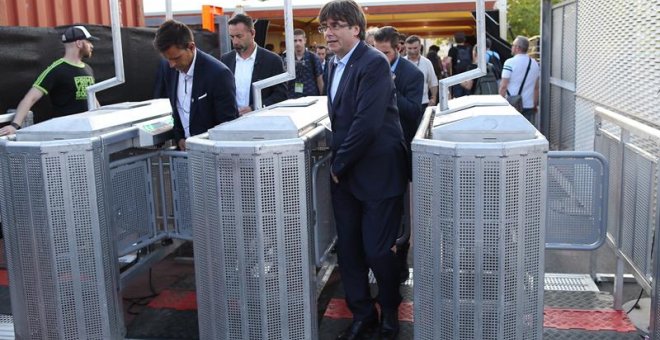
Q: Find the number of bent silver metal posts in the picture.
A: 3